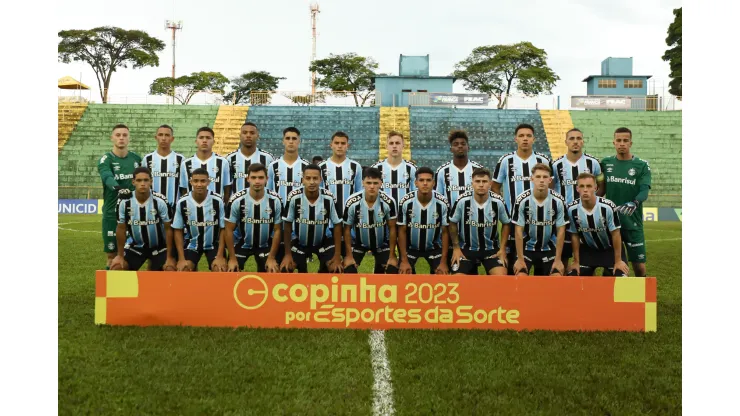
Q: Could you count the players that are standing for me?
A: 11